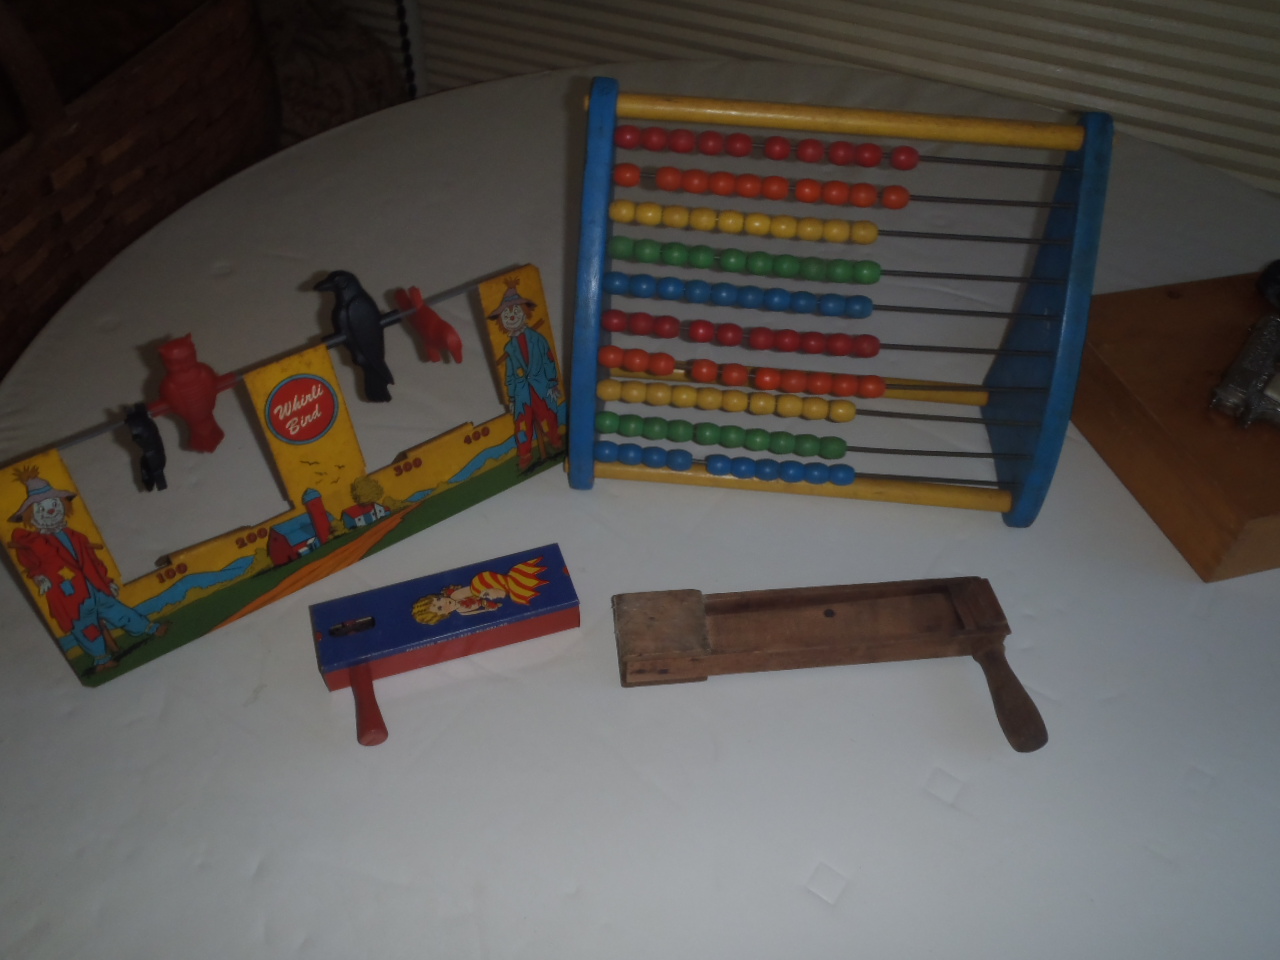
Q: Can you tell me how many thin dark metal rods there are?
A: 10